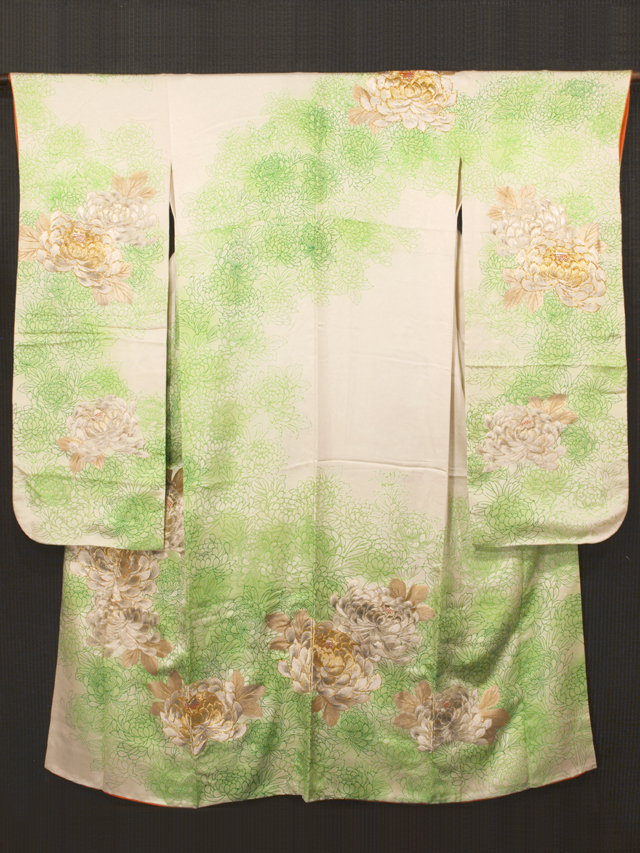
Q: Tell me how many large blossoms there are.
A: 14